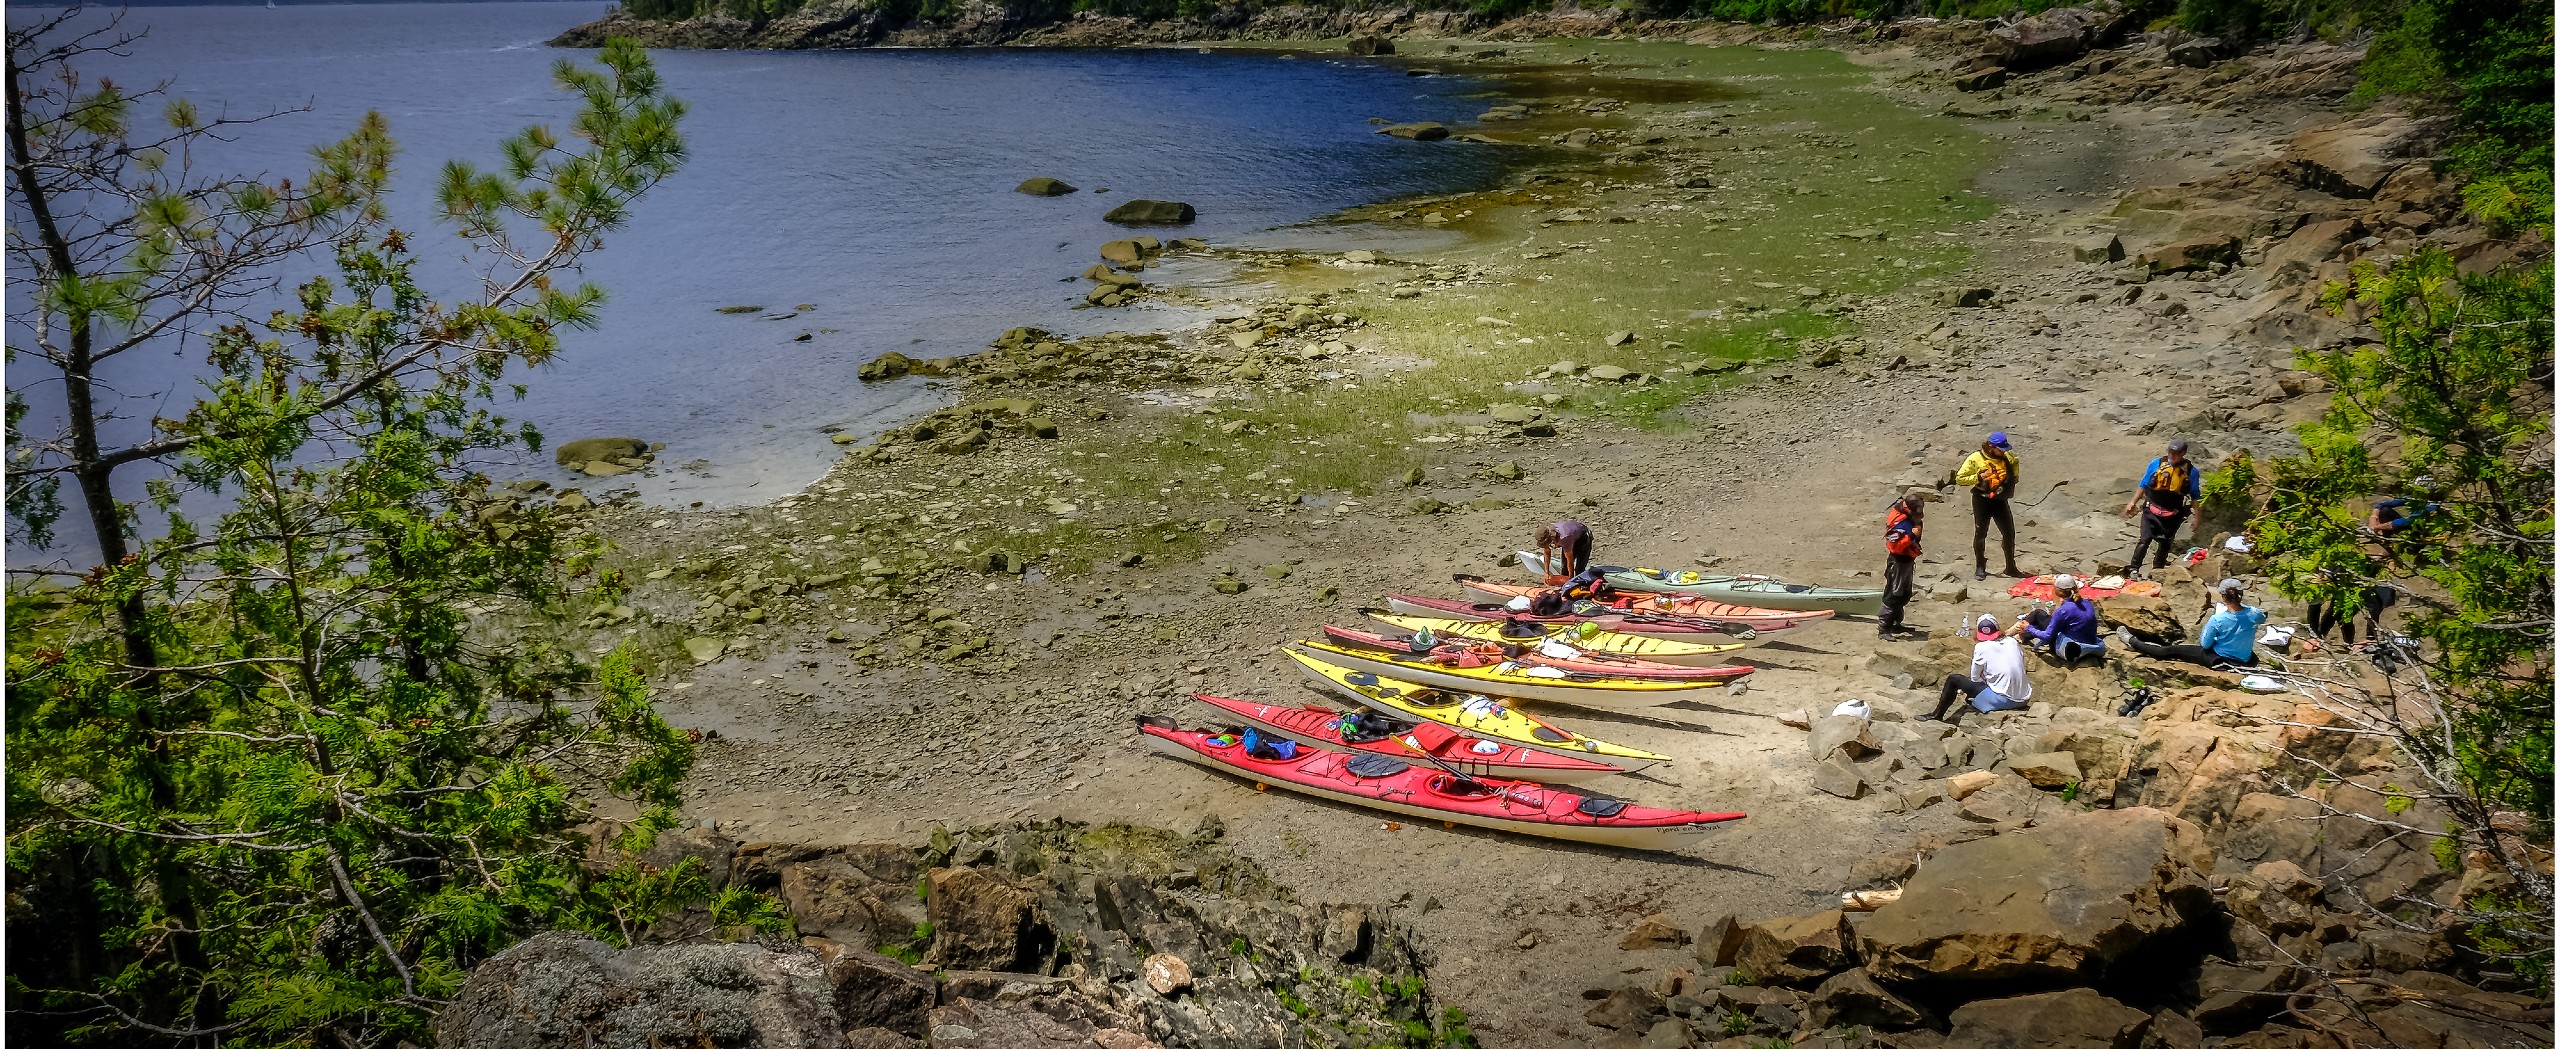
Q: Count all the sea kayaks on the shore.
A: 9